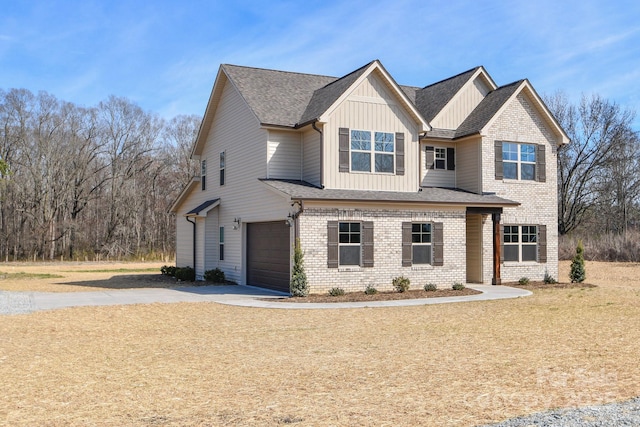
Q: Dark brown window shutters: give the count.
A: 12